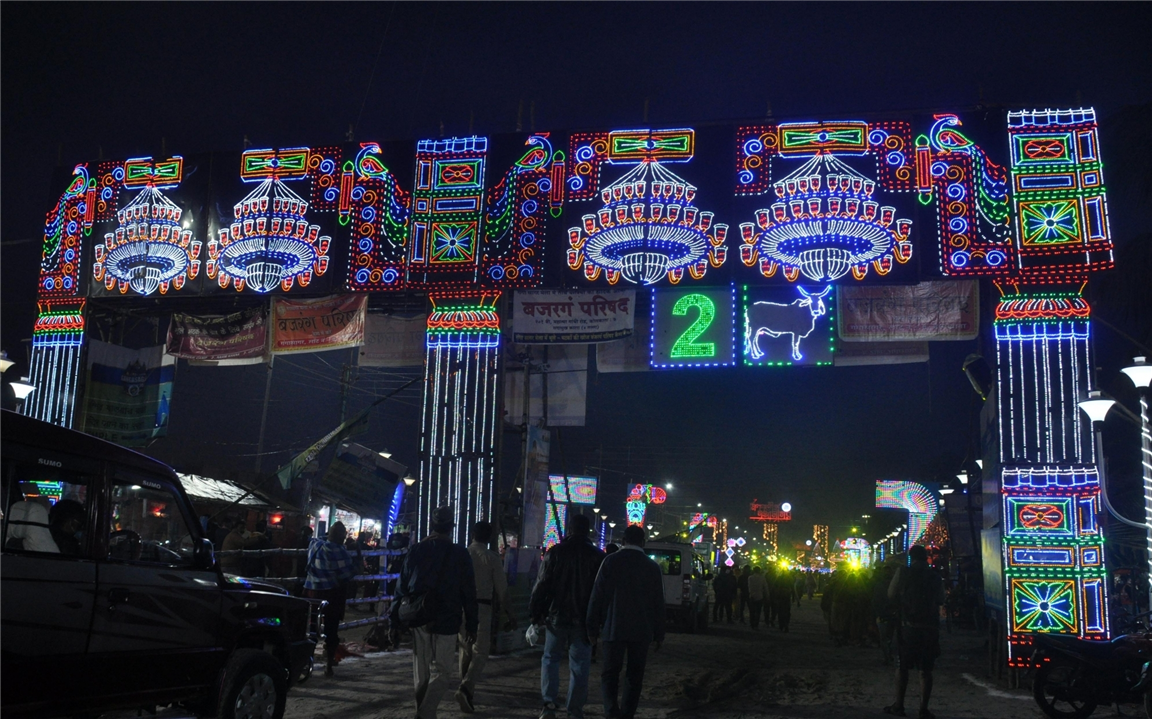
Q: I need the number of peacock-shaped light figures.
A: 4